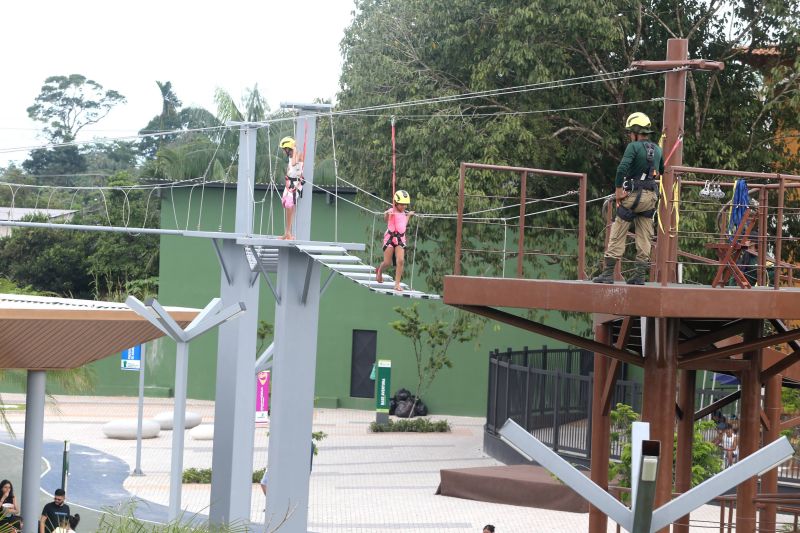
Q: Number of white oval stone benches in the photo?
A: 3